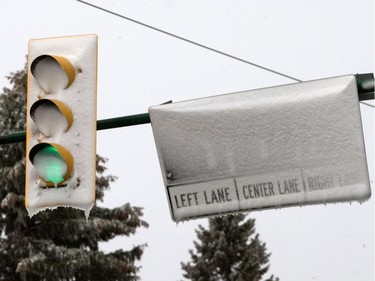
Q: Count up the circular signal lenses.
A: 3